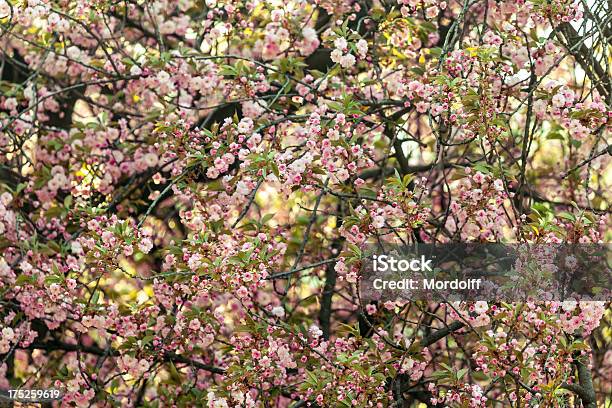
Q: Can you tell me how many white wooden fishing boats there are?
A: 0